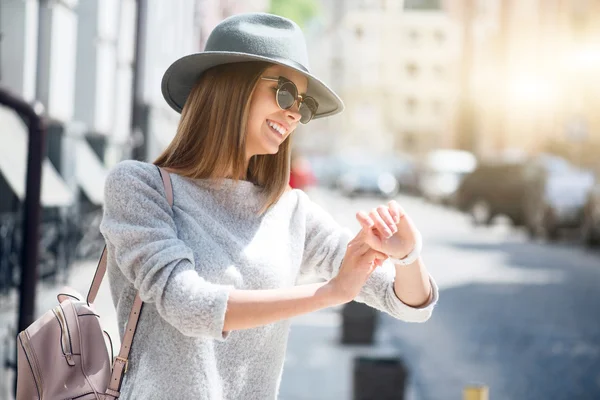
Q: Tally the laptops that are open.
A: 0